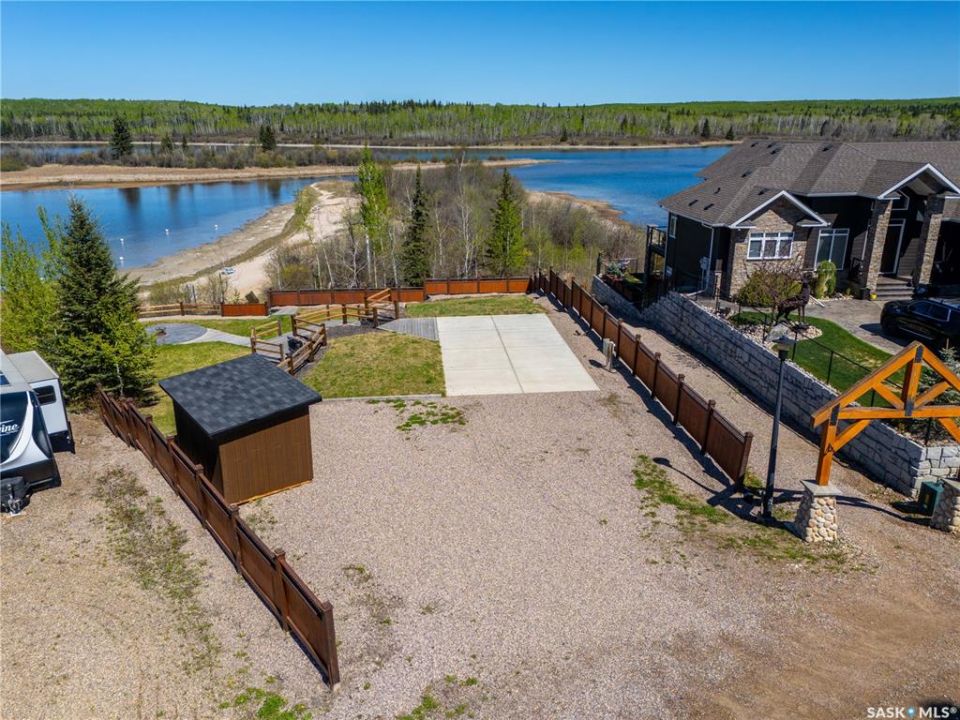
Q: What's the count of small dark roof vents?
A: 9